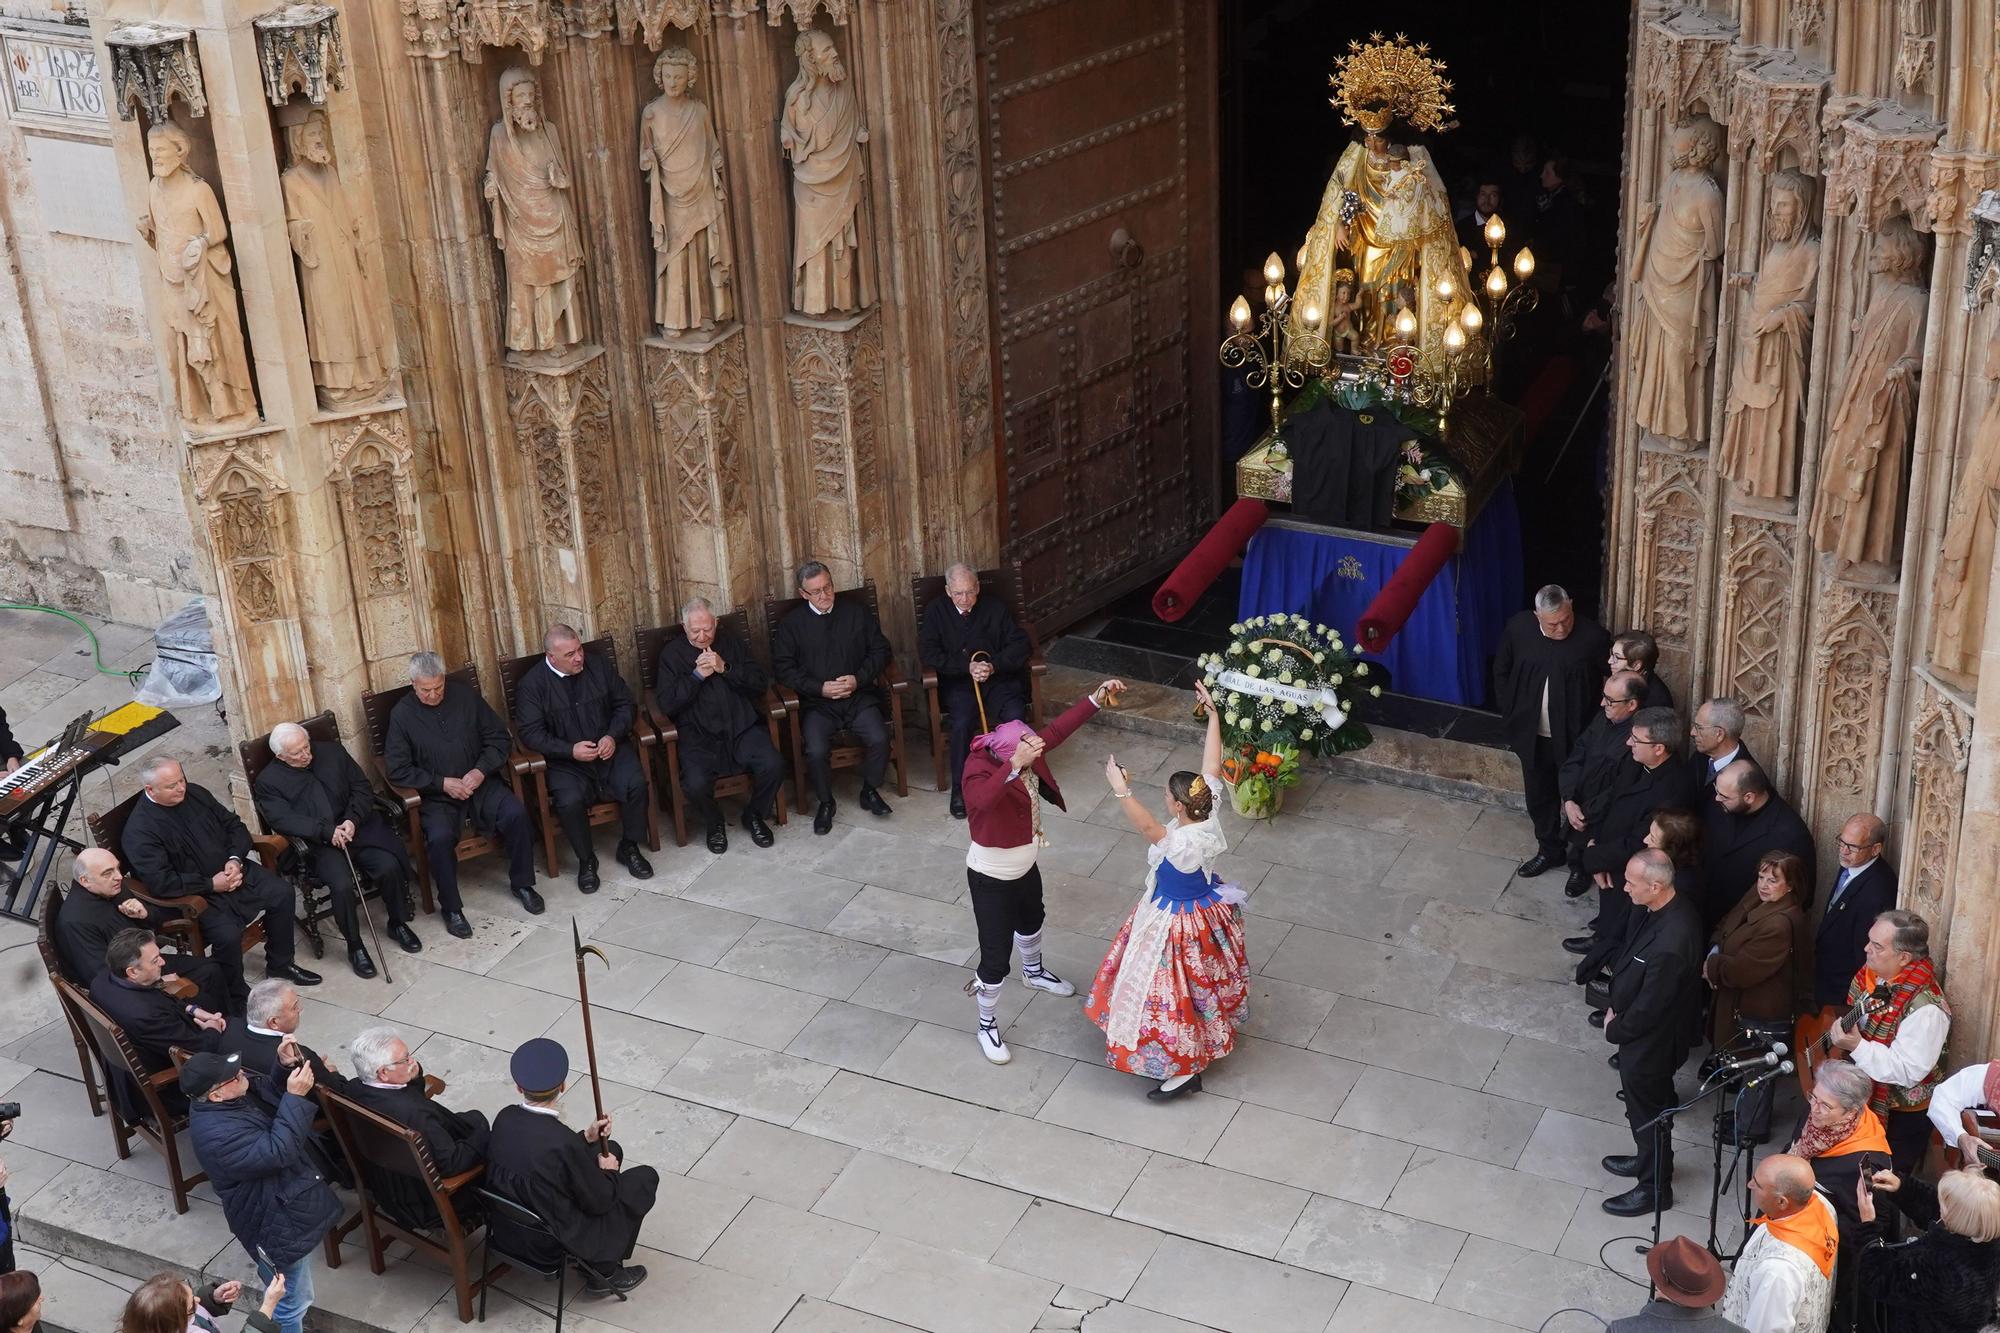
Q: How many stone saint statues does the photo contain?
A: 9